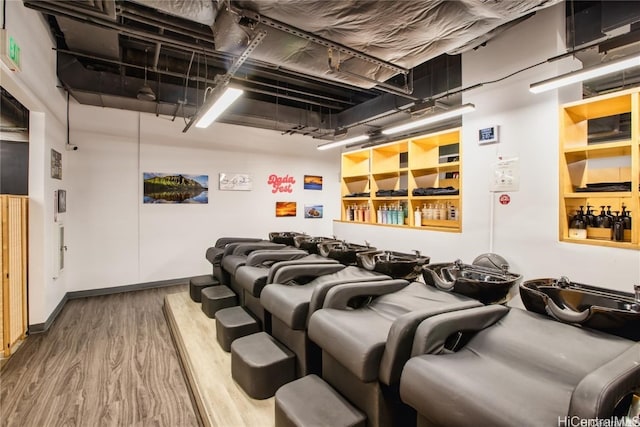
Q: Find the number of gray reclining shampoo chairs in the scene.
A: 6